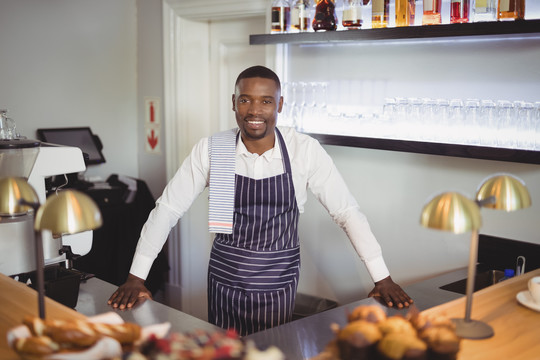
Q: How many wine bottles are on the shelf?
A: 10